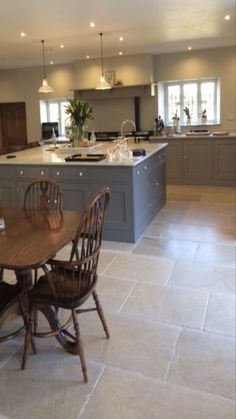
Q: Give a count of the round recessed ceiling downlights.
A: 9